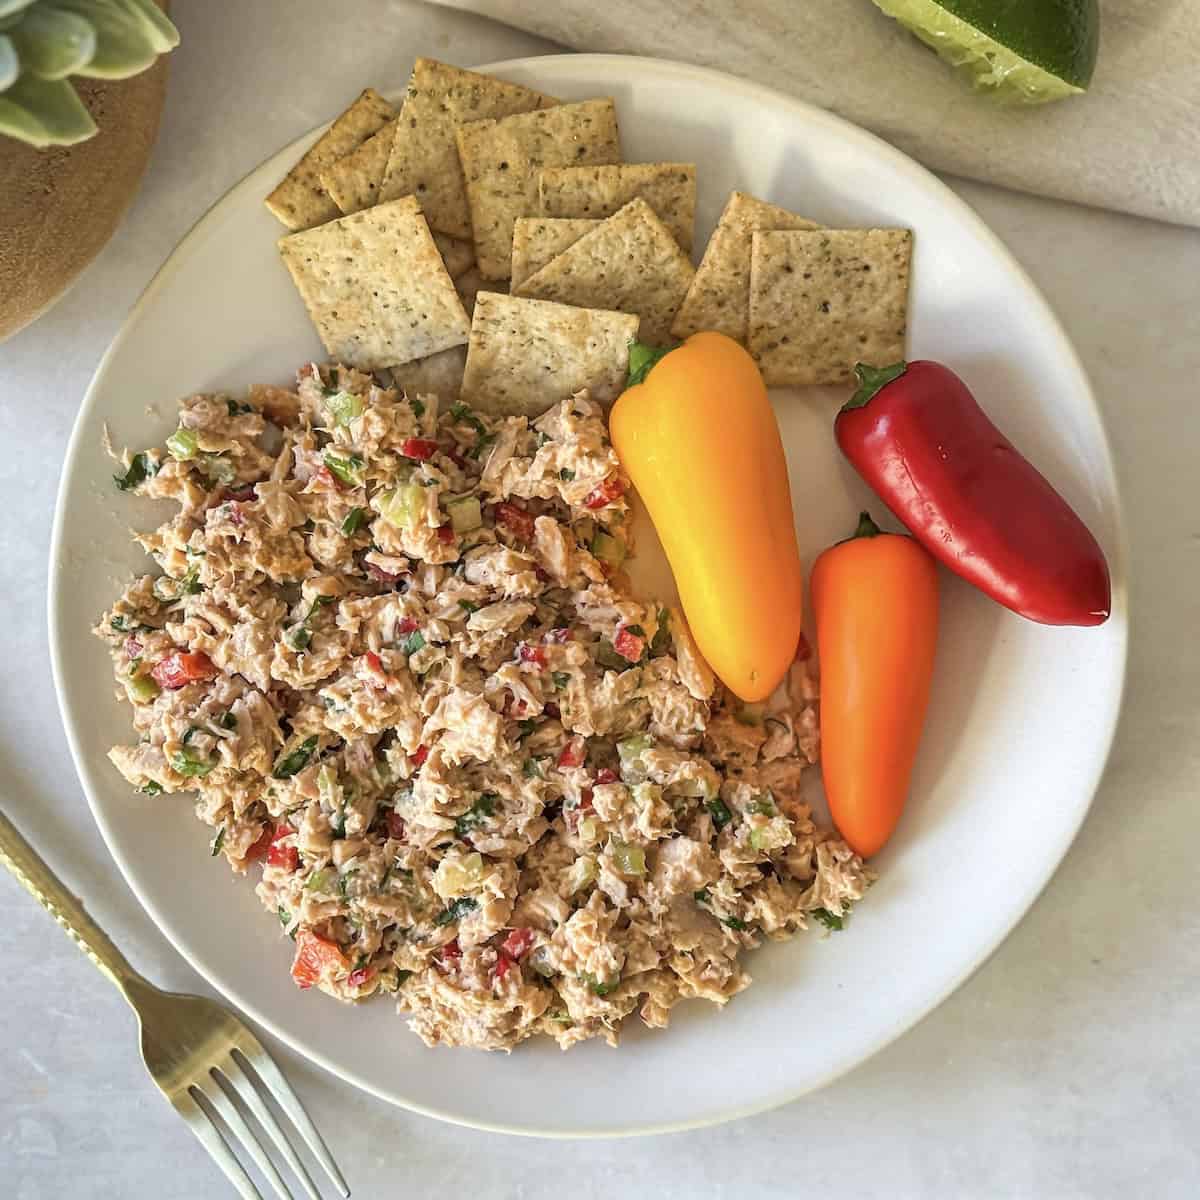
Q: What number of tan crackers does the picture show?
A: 12